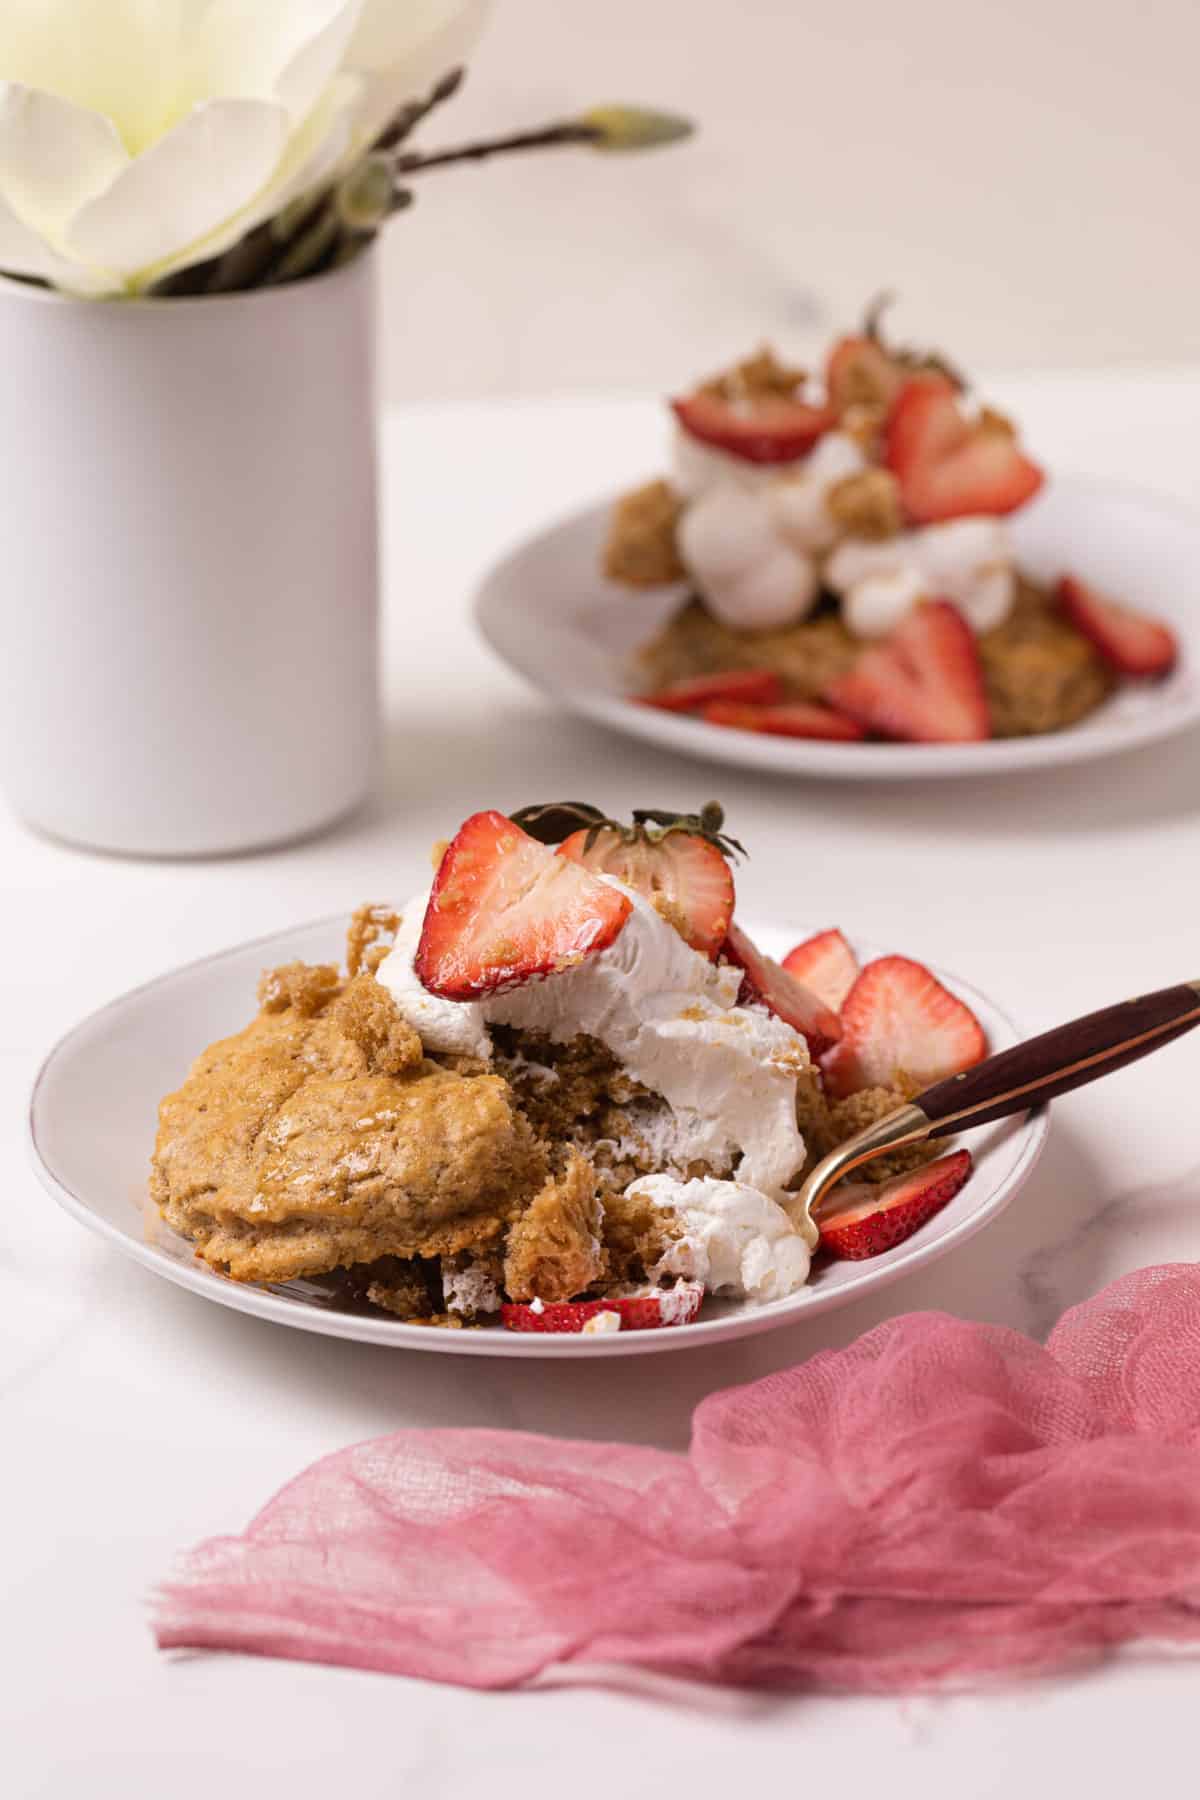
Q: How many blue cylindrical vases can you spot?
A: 0